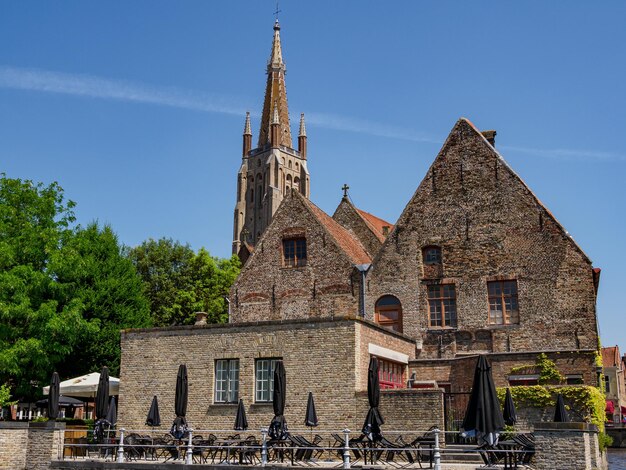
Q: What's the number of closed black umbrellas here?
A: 12